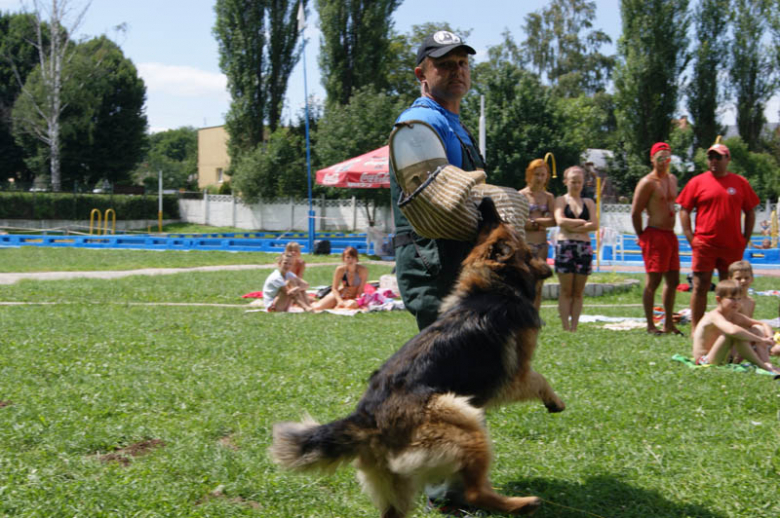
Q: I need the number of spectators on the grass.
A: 9